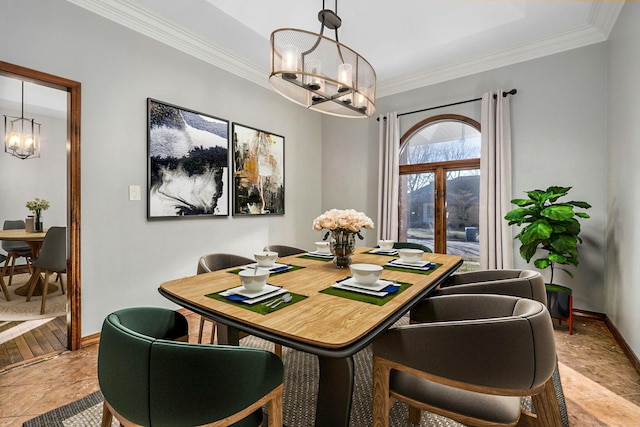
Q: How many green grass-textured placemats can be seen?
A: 6